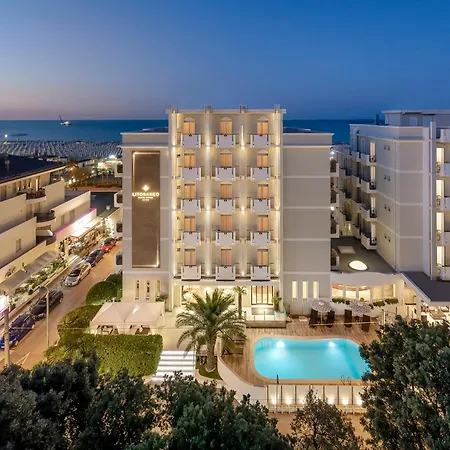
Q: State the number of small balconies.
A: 15